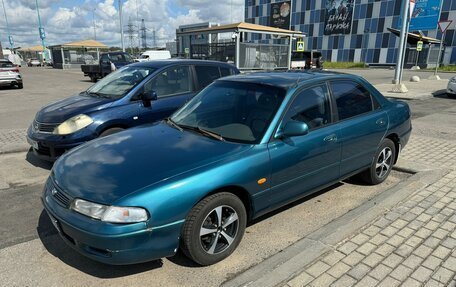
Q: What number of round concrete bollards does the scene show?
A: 1